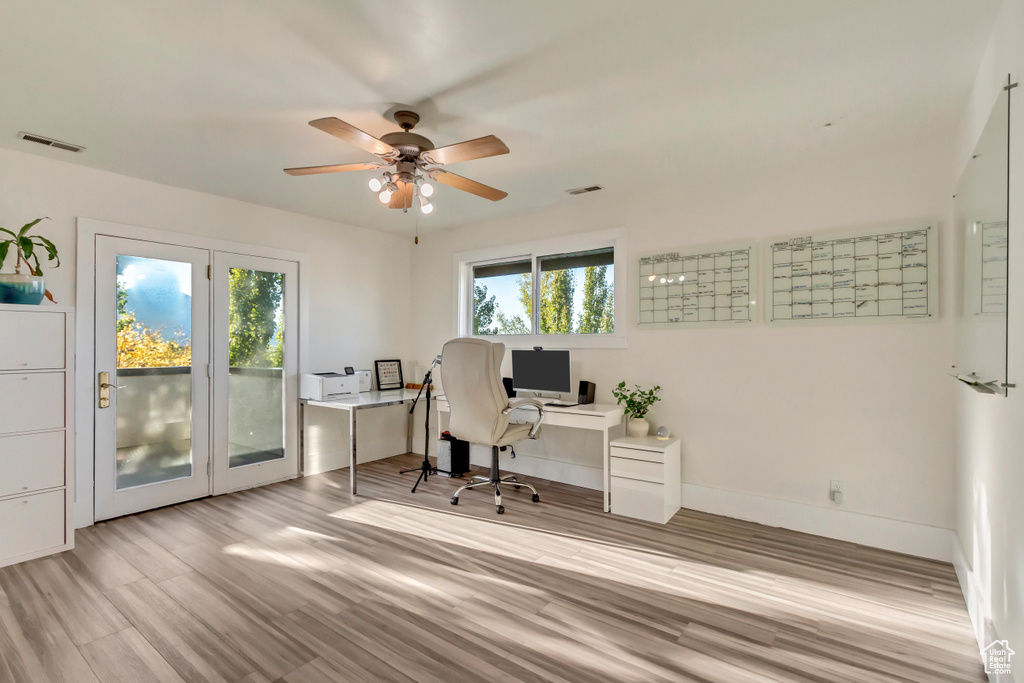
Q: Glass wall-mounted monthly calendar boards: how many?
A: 2